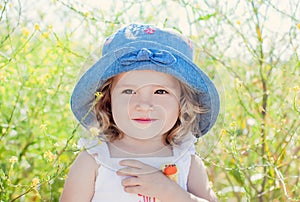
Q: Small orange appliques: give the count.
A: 1